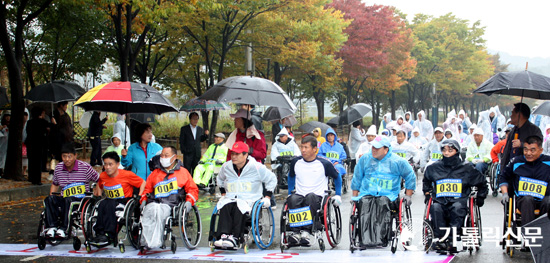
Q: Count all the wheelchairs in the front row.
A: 8